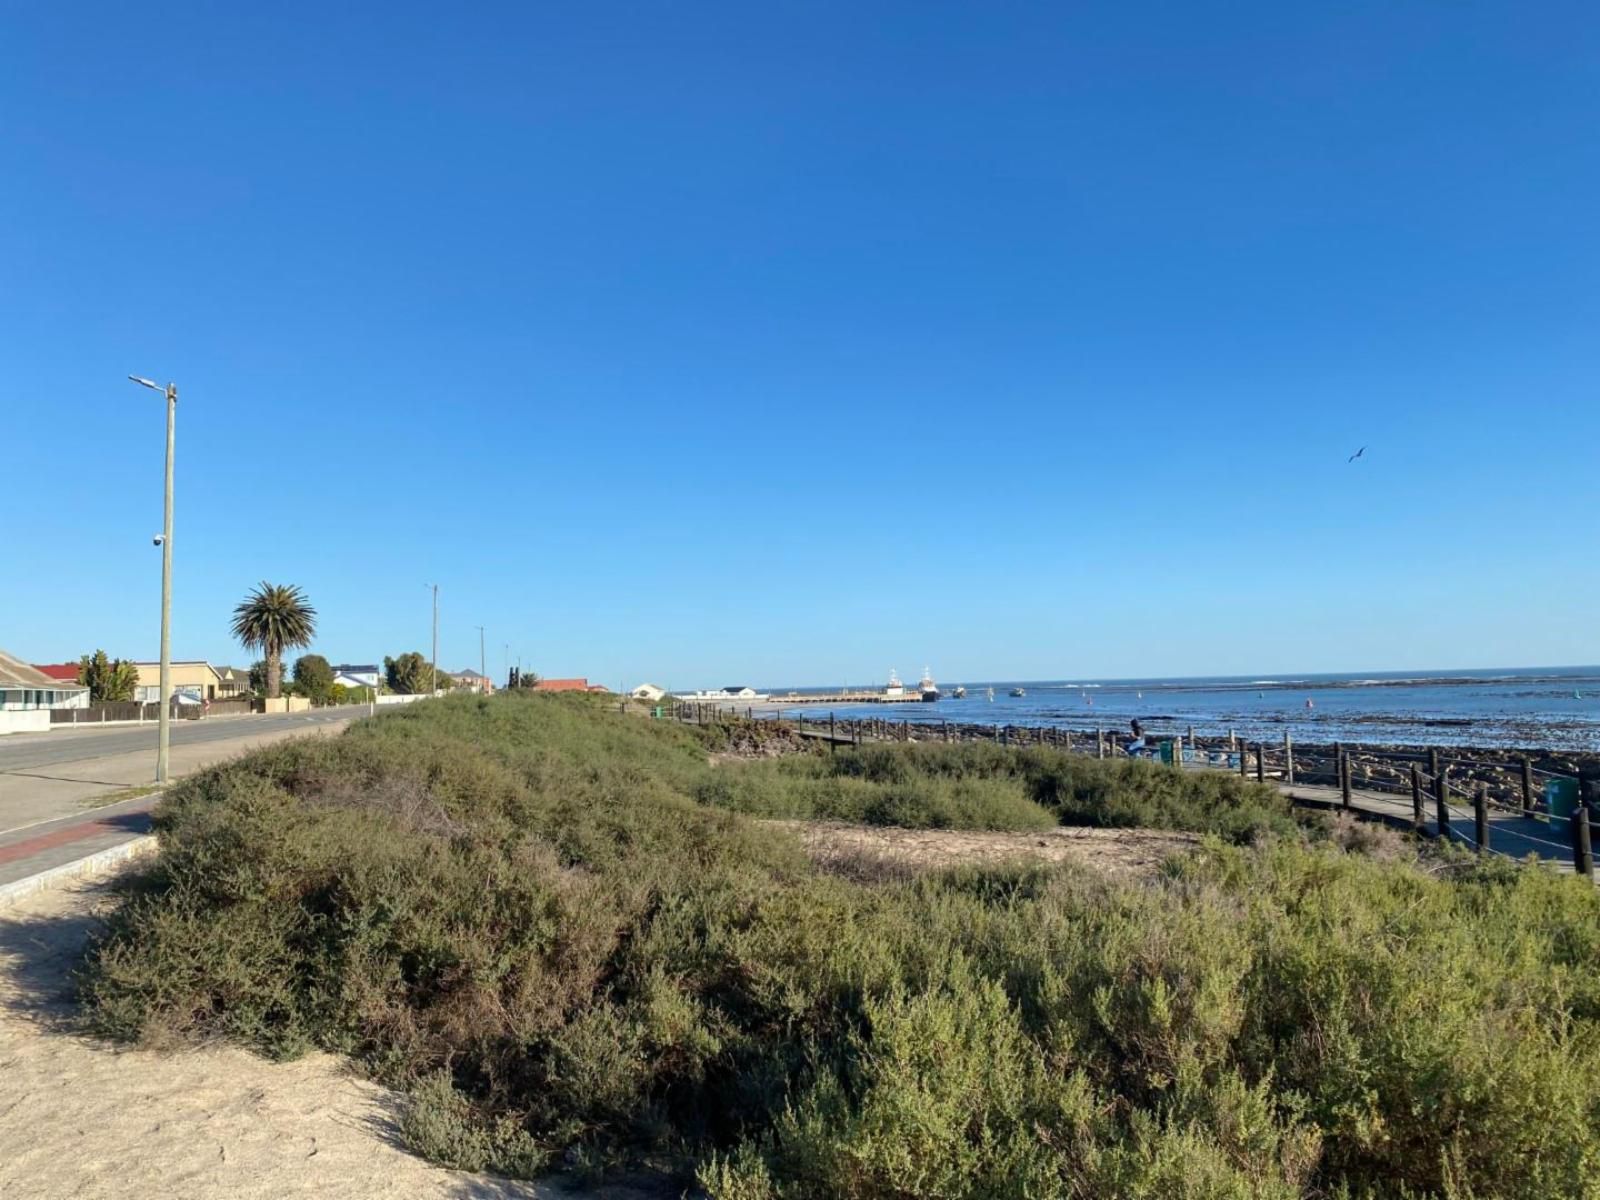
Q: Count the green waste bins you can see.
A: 3